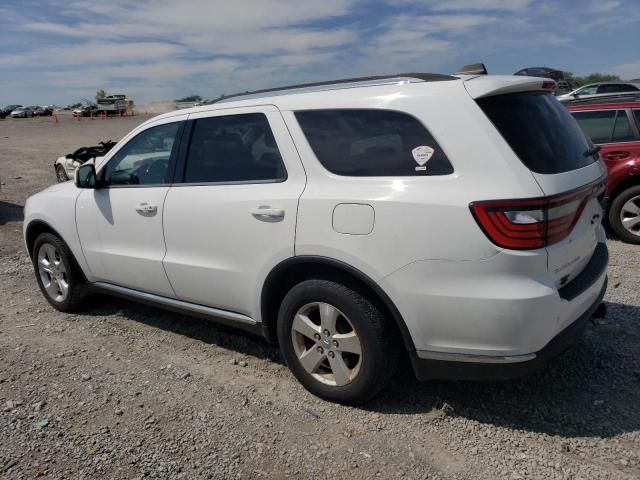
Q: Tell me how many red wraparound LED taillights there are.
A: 1